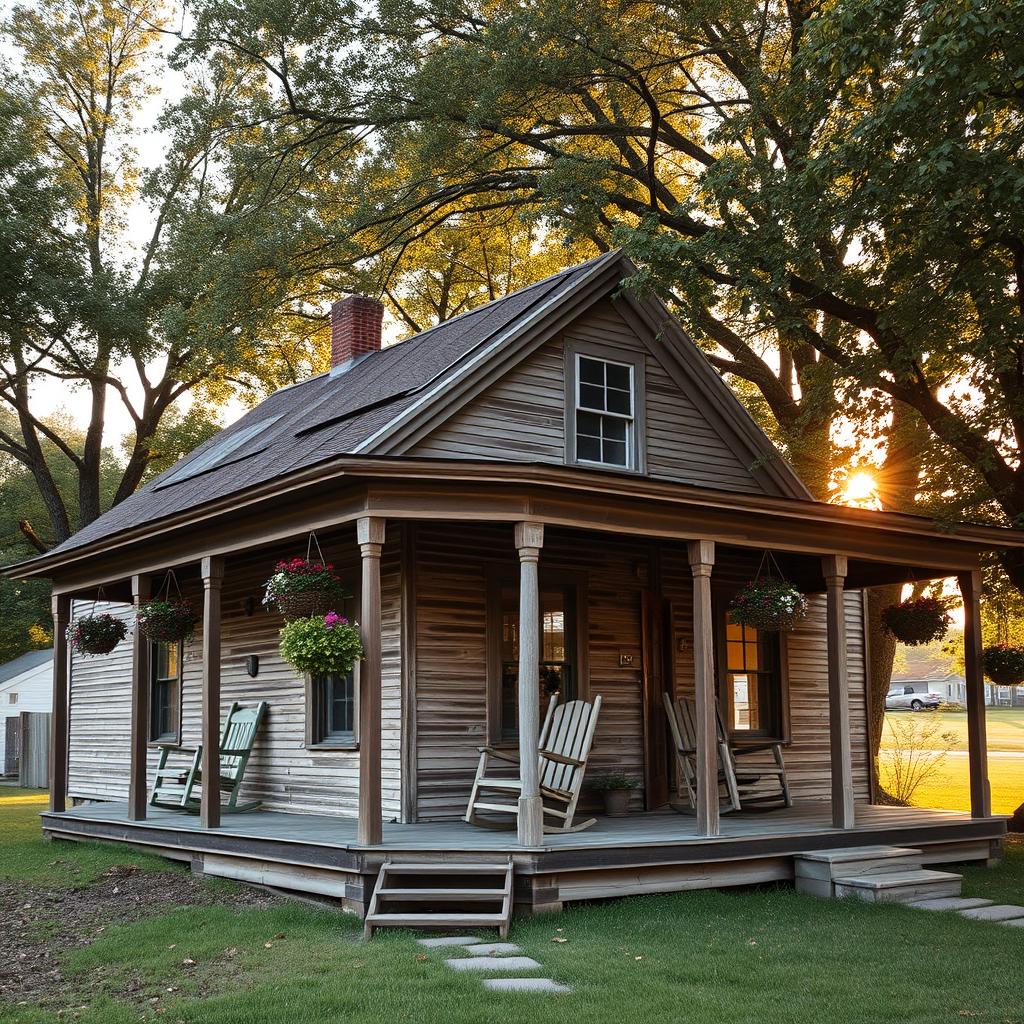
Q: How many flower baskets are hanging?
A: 7